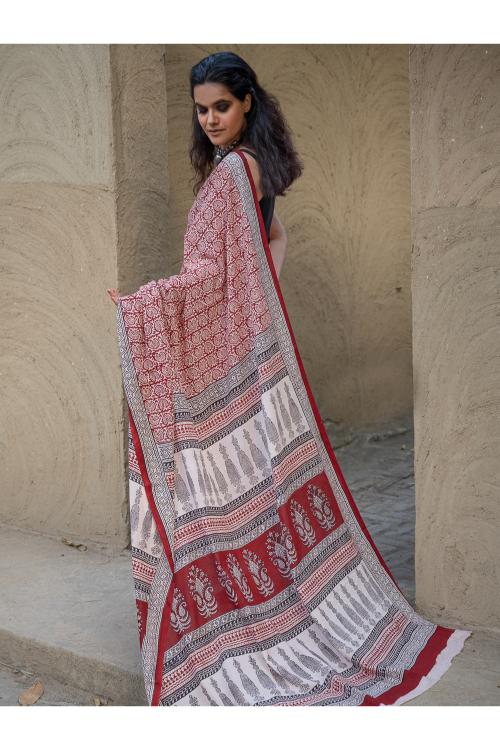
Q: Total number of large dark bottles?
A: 0